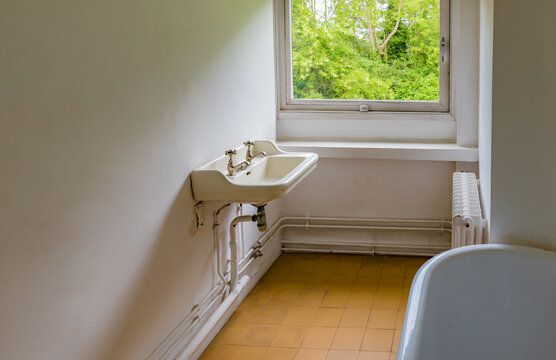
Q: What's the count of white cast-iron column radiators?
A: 1